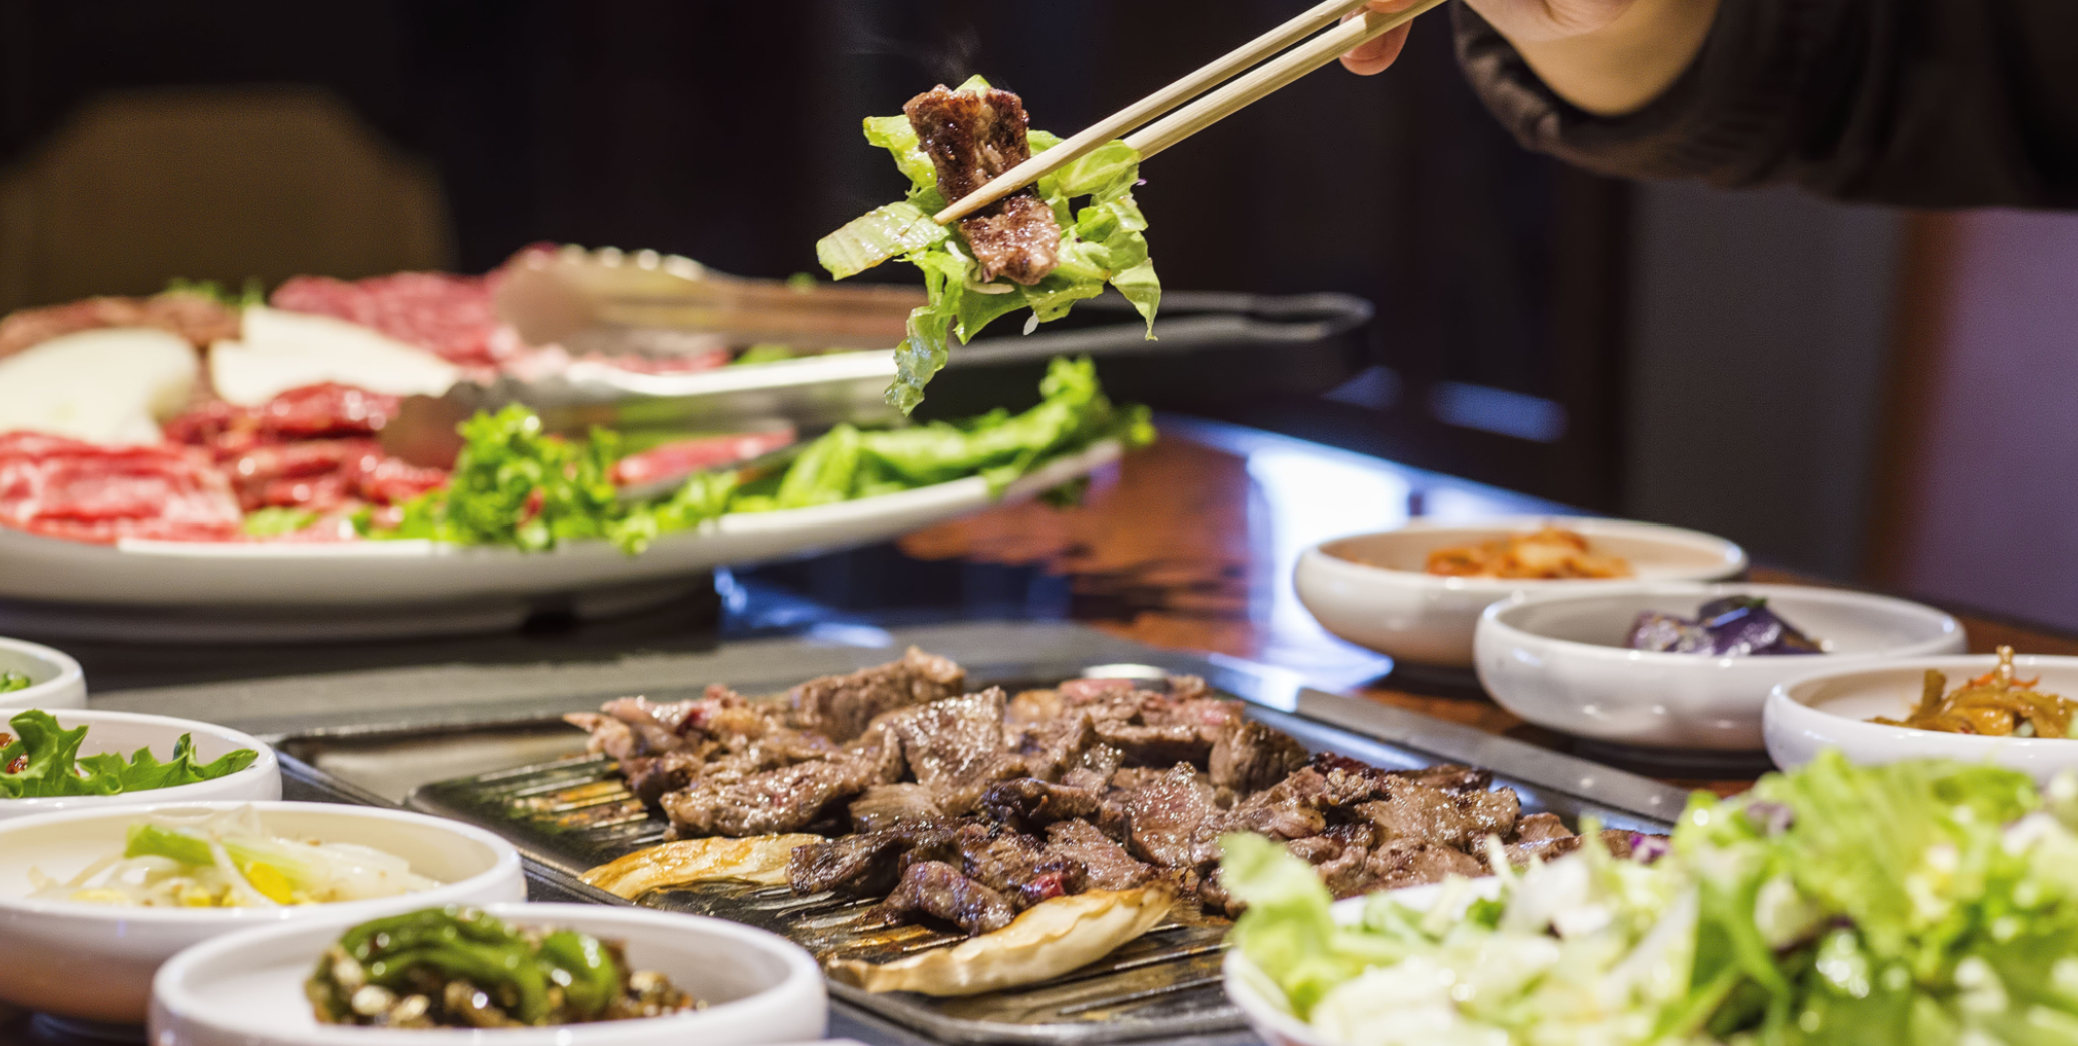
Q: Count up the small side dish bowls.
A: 7